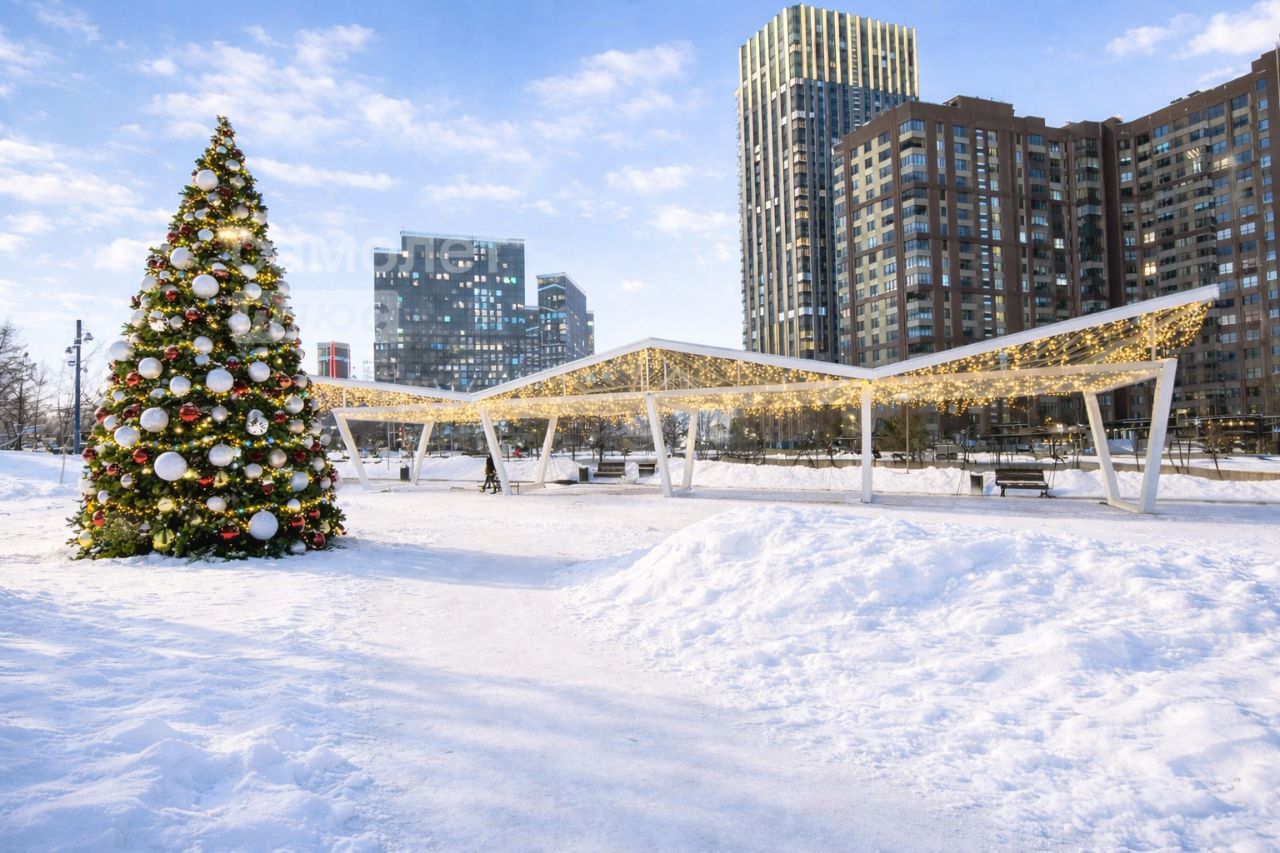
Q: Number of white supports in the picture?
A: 9